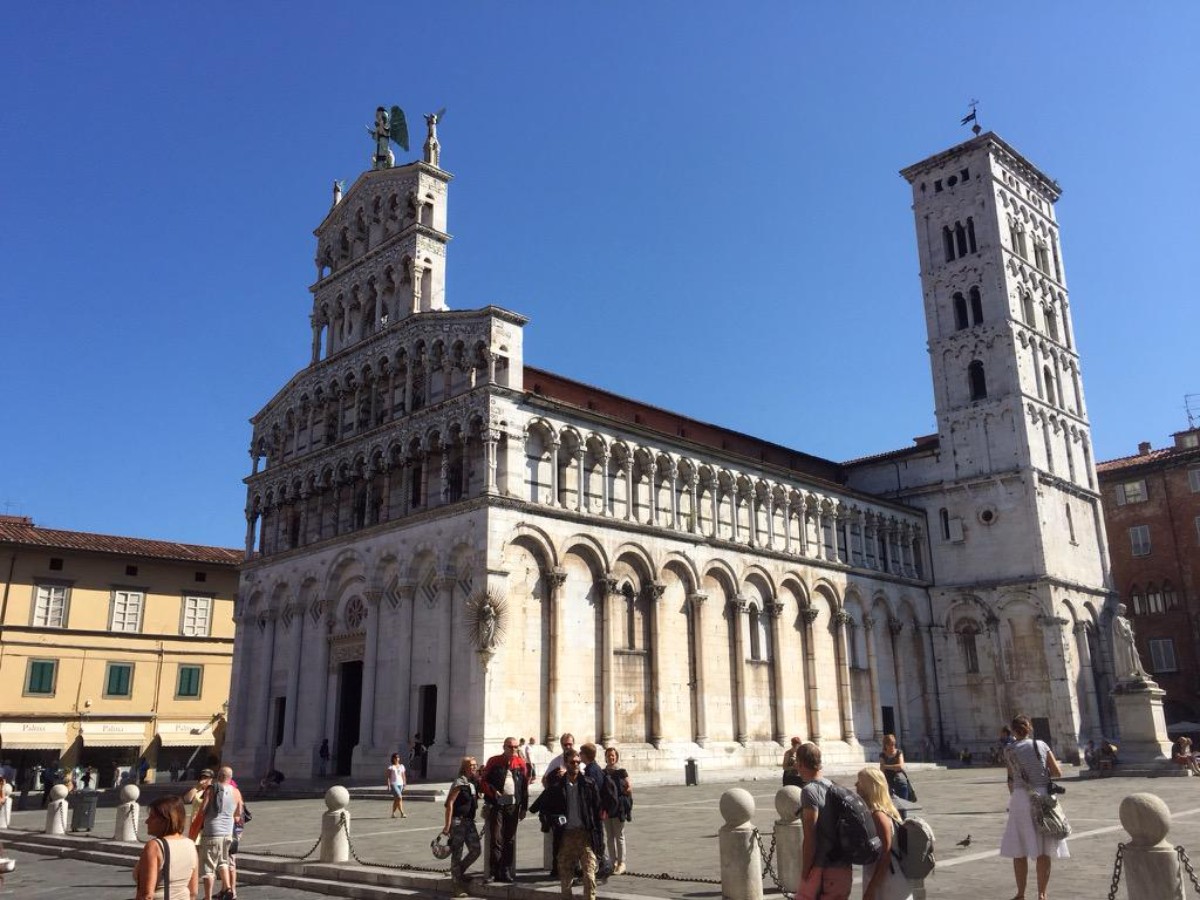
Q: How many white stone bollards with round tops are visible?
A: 7